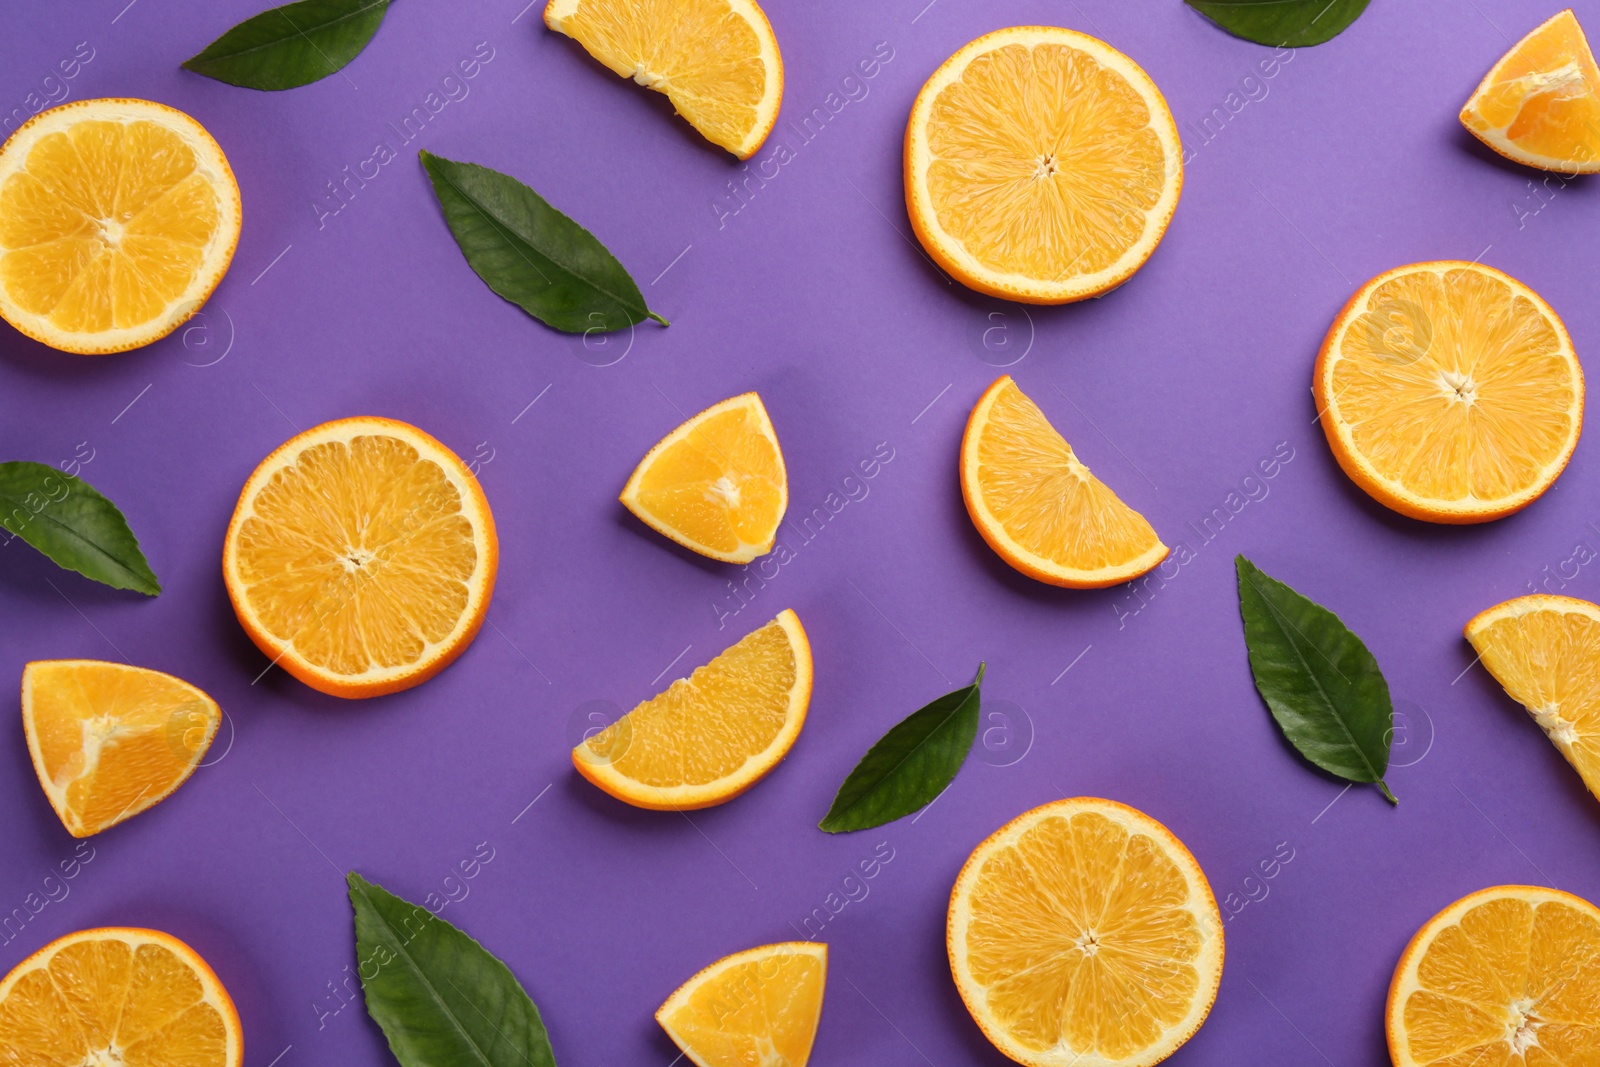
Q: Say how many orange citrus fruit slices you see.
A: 15